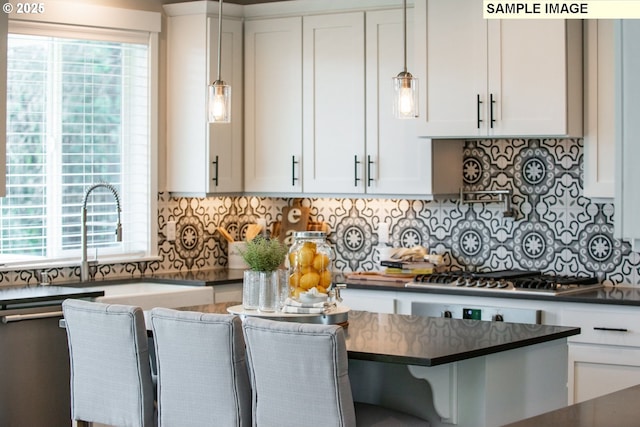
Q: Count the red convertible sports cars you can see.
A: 0